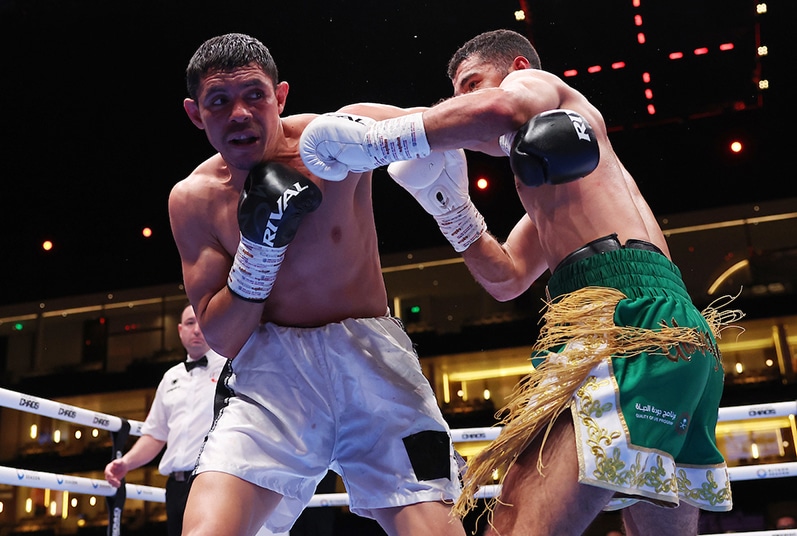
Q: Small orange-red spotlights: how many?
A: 4